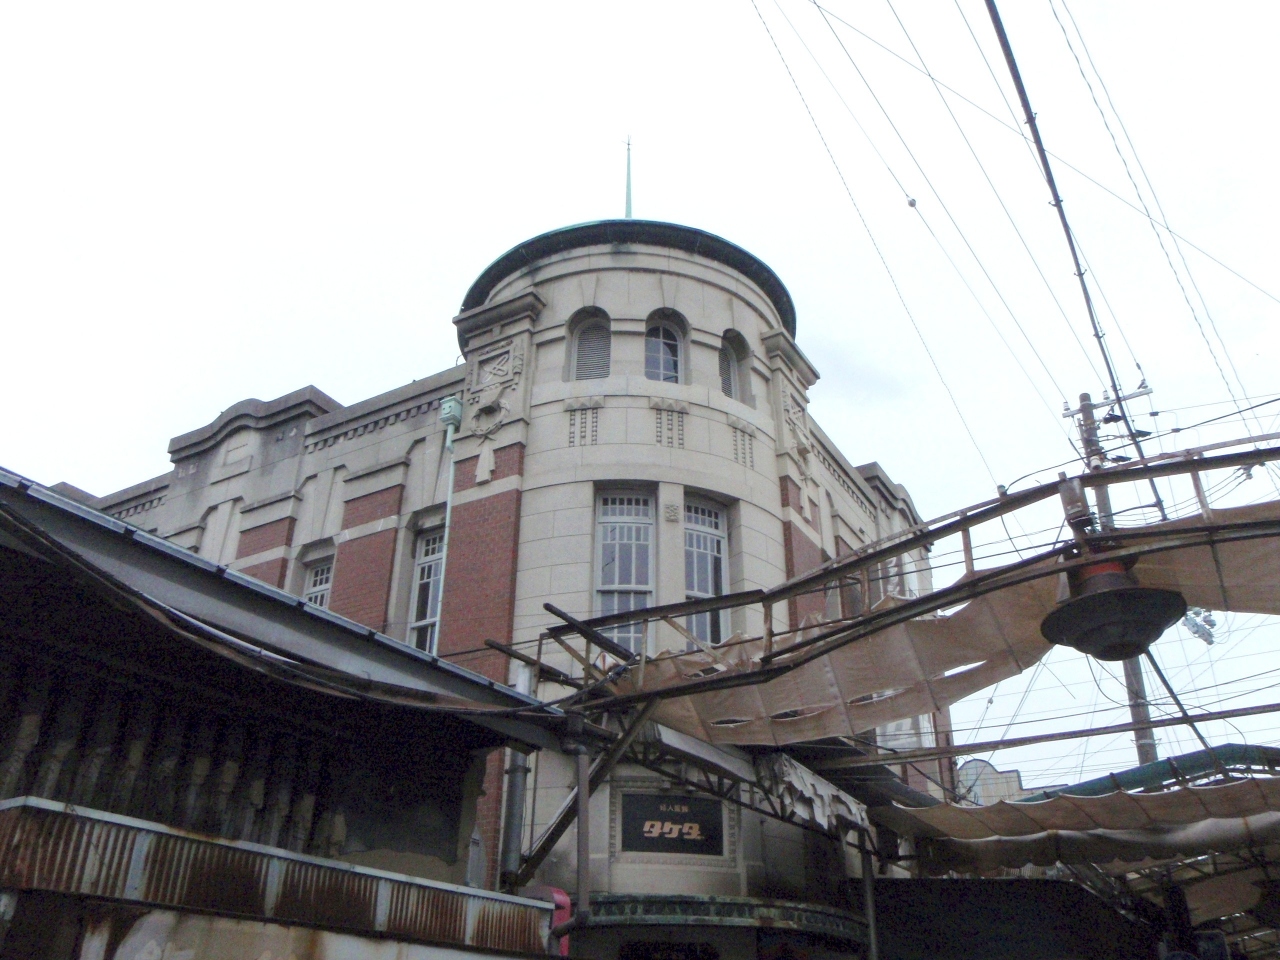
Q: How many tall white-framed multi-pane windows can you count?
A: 4